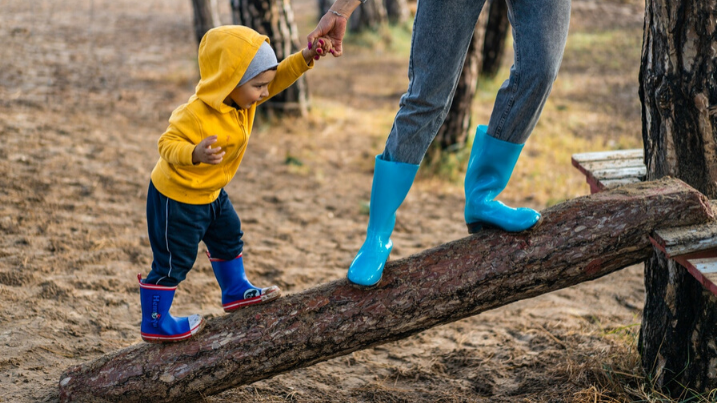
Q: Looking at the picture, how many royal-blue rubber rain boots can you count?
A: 2